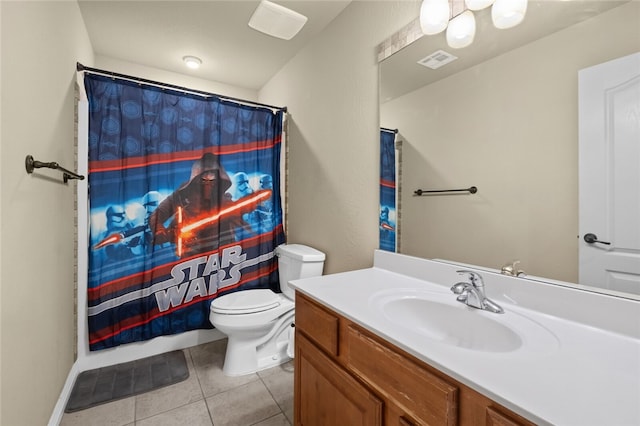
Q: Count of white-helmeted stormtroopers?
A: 4